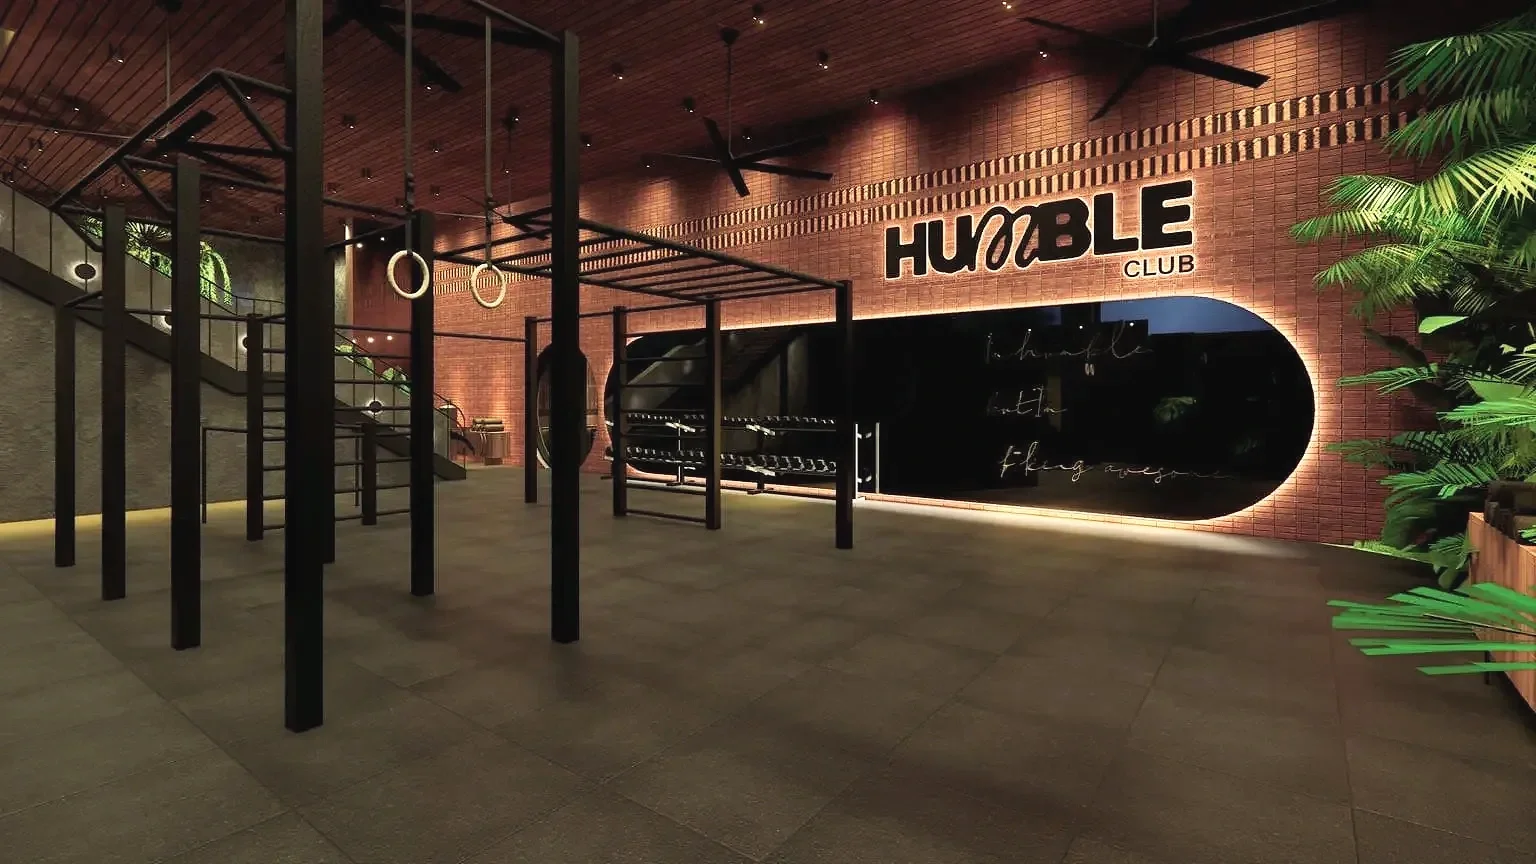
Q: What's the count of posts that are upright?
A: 13